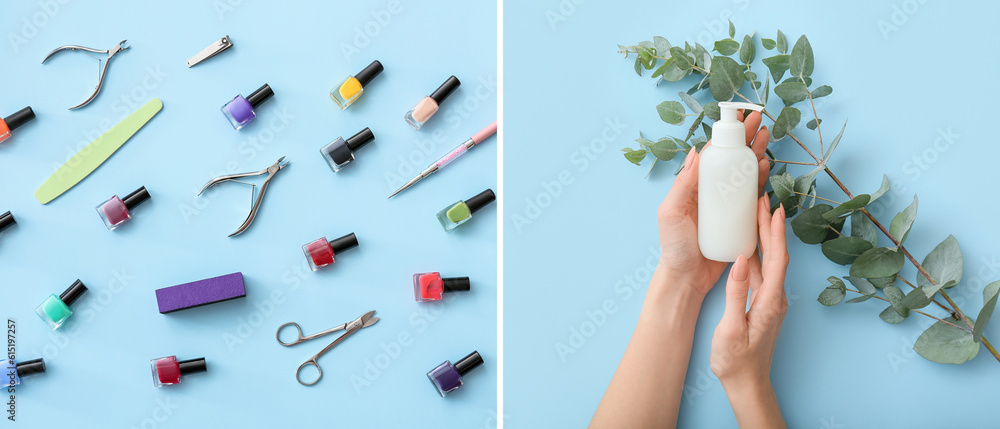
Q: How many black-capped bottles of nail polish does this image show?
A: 14